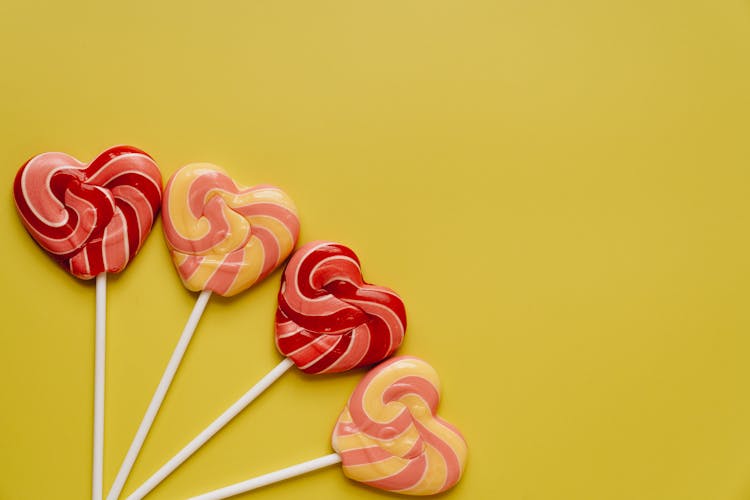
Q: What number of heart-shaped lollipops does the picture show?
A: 4